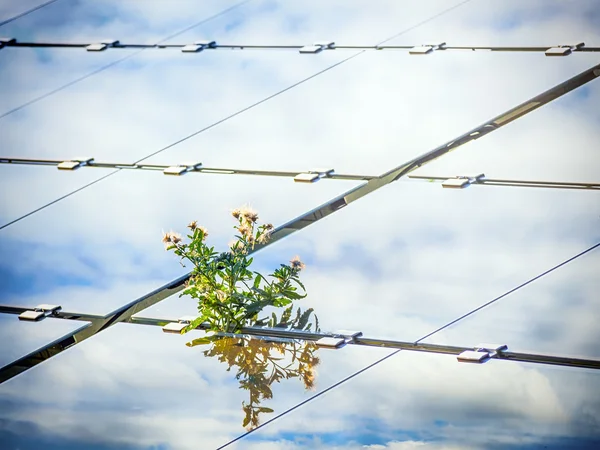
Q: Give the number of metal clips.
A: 14